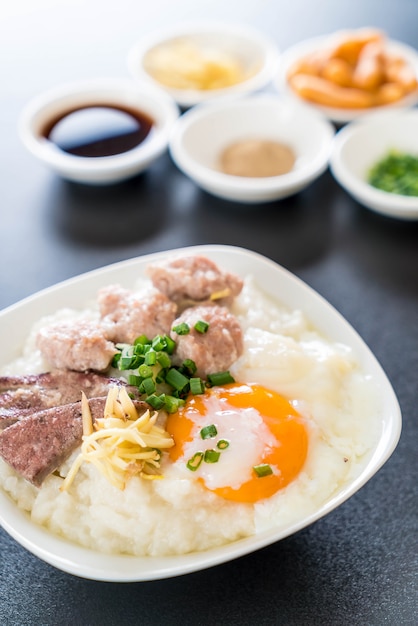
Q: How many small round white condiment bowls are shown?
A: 5